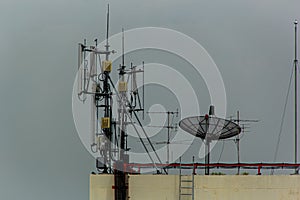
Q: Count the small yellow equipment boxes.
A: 3